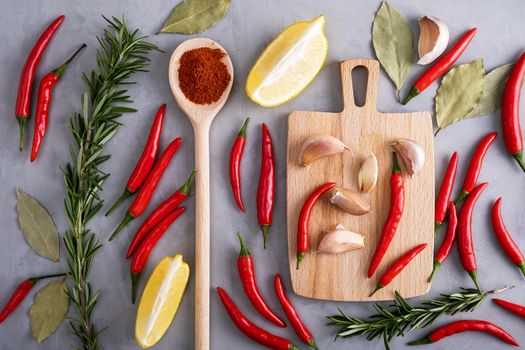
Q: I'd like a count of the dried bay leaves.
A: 6